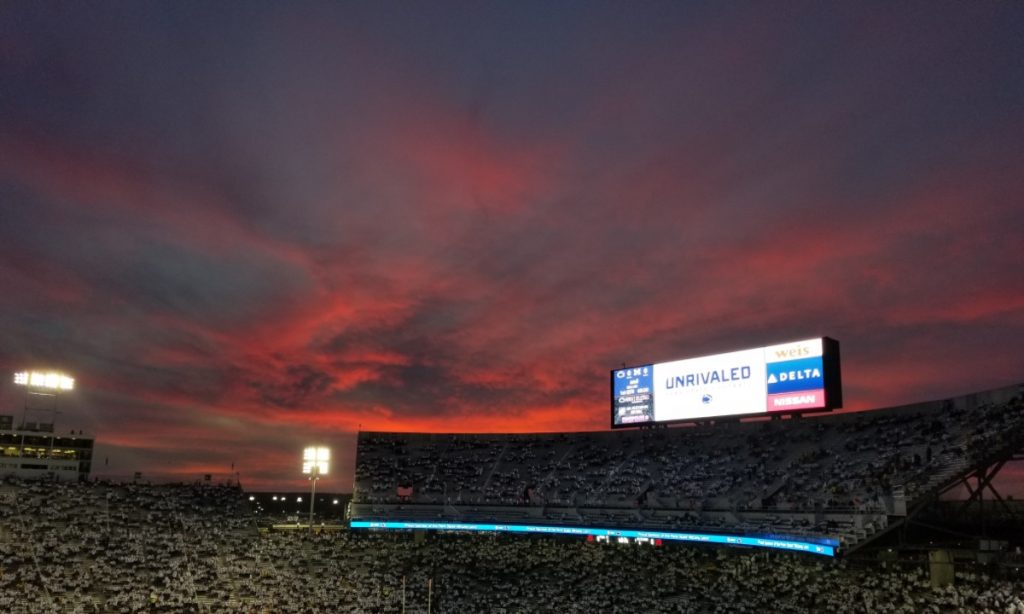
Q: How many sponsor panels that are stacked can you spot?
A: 3